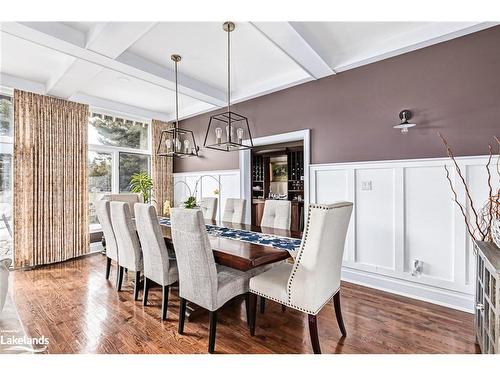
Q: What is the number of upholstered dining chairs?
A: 9